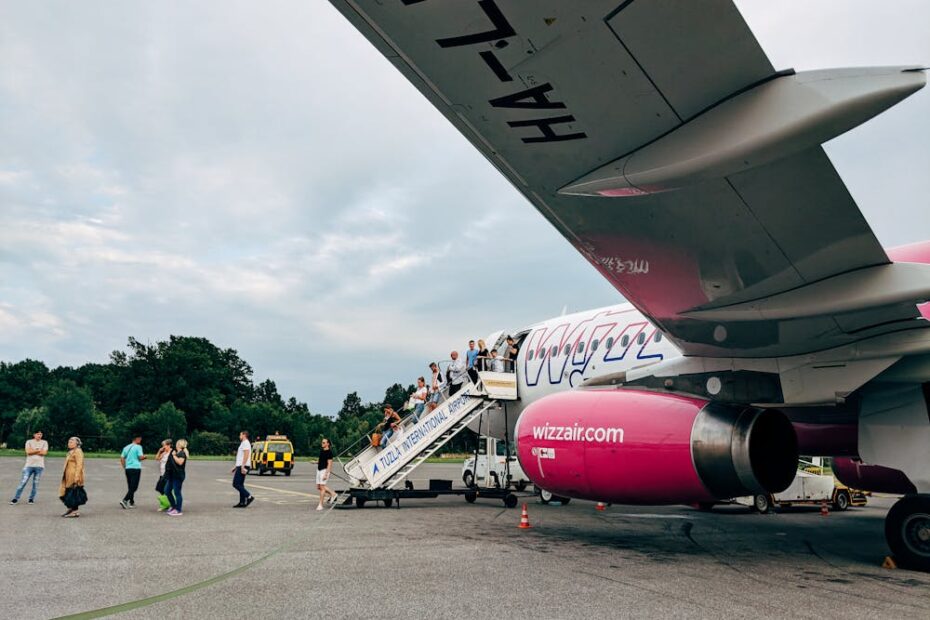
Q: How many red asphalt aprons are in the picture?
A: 0